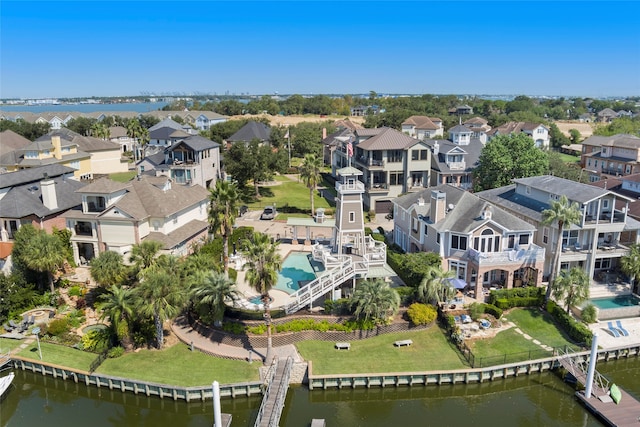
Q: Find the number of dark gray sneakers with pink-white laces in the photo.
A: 0